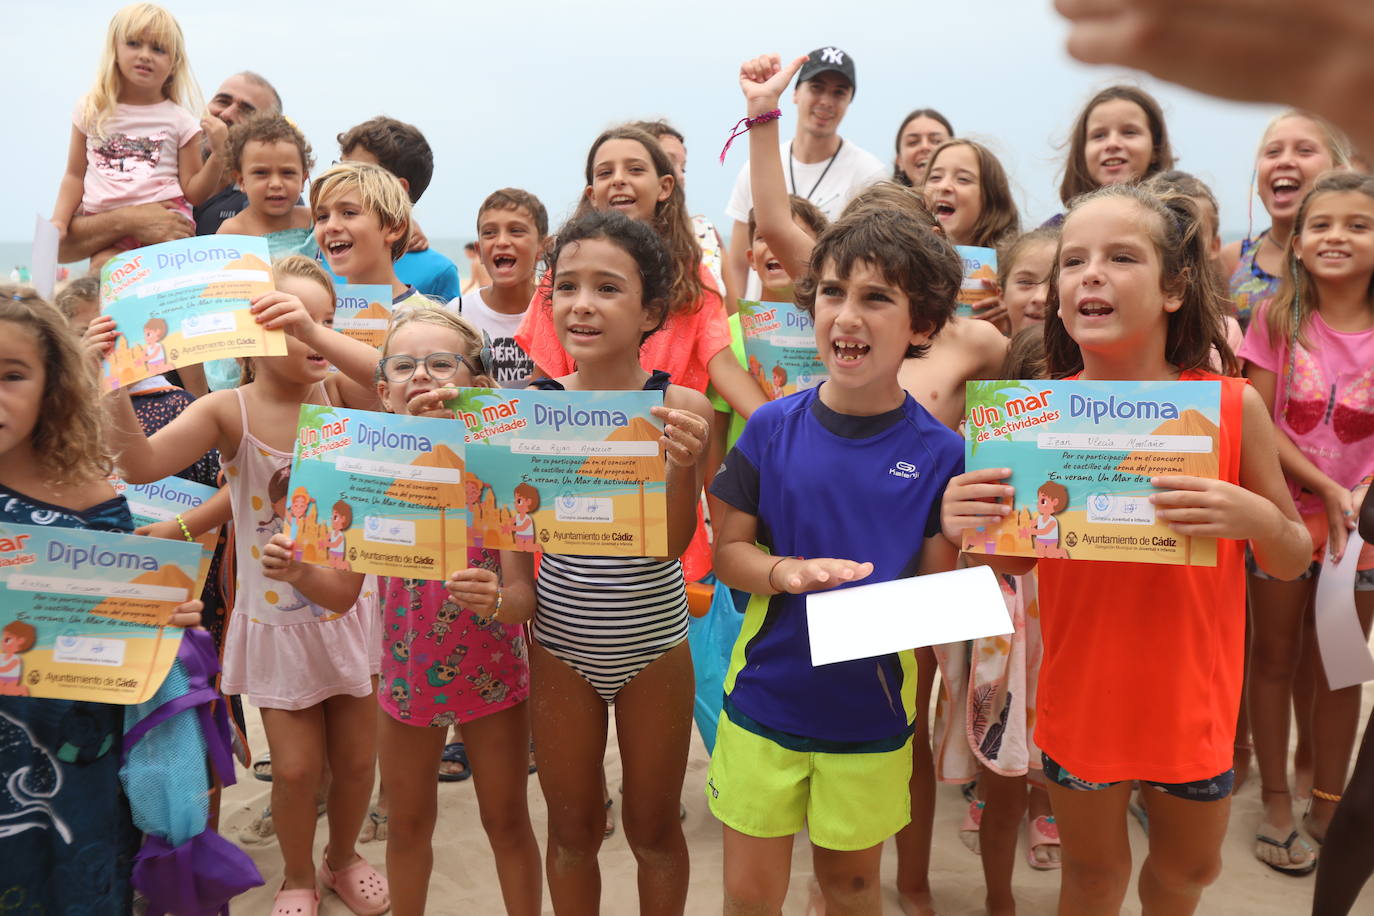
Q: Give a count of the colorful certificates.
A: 9